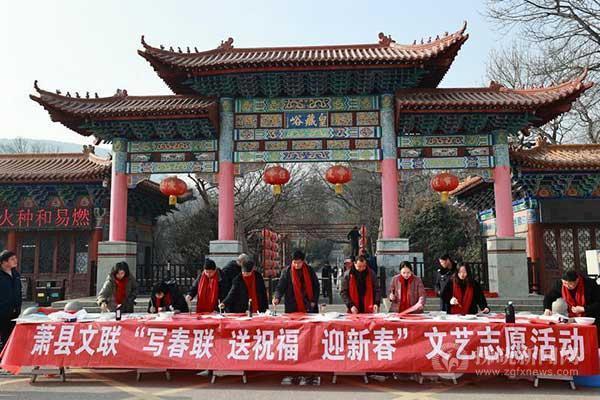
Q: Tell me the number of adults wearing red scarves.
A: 9